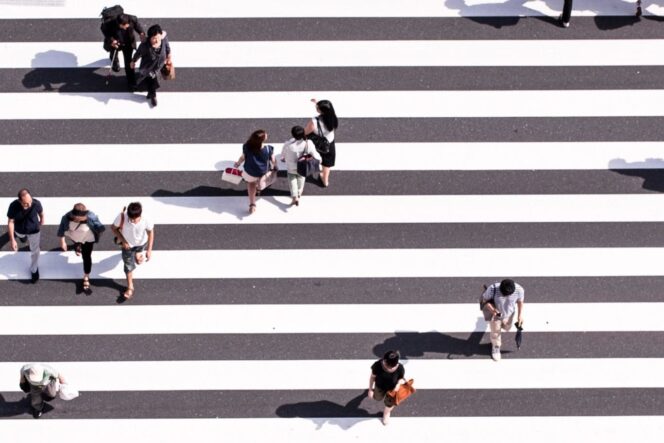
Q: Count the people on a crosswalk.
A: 11